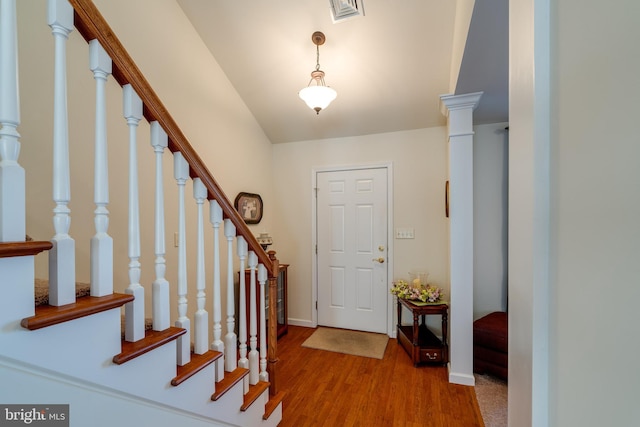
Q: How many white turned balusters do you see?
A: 12